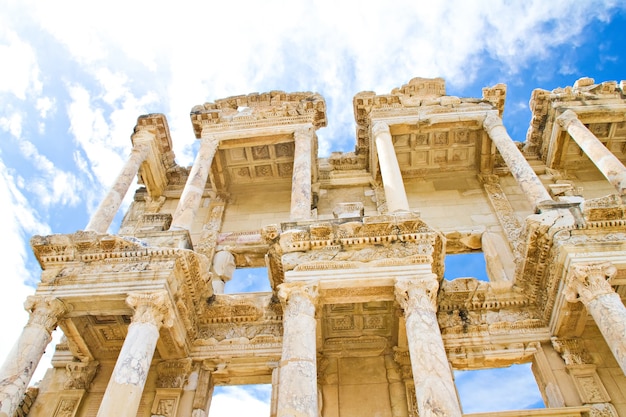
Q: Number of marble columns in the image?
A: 11